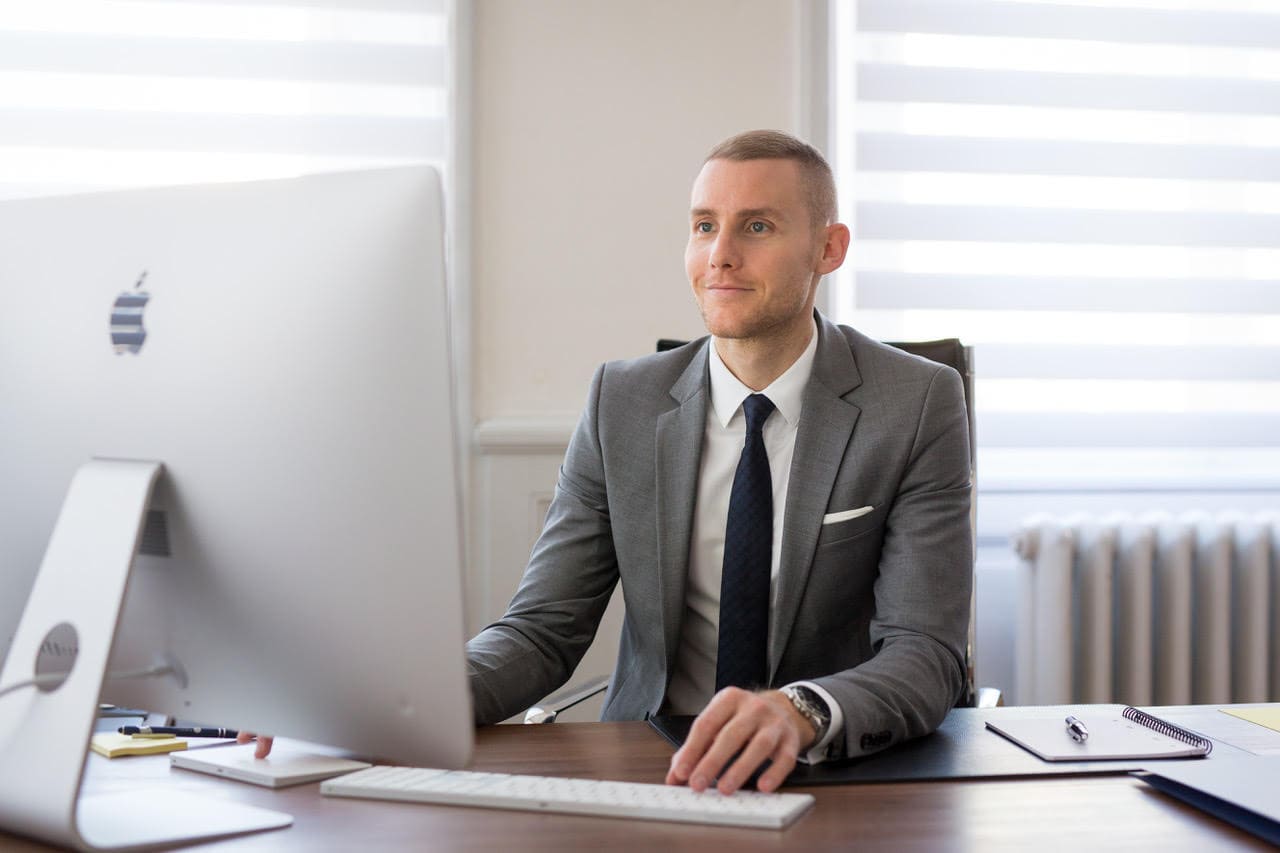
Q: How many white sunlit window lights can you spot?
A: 2